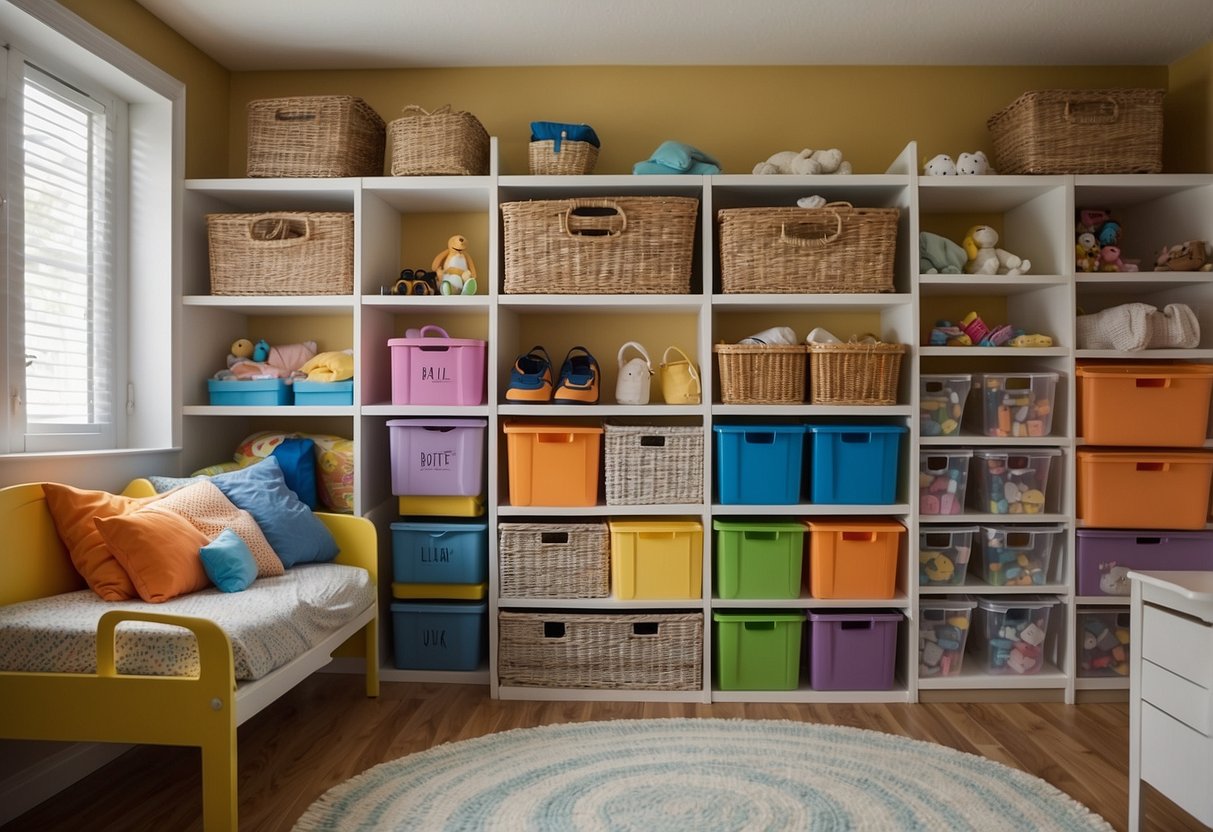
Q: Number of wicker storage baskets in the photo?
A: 12